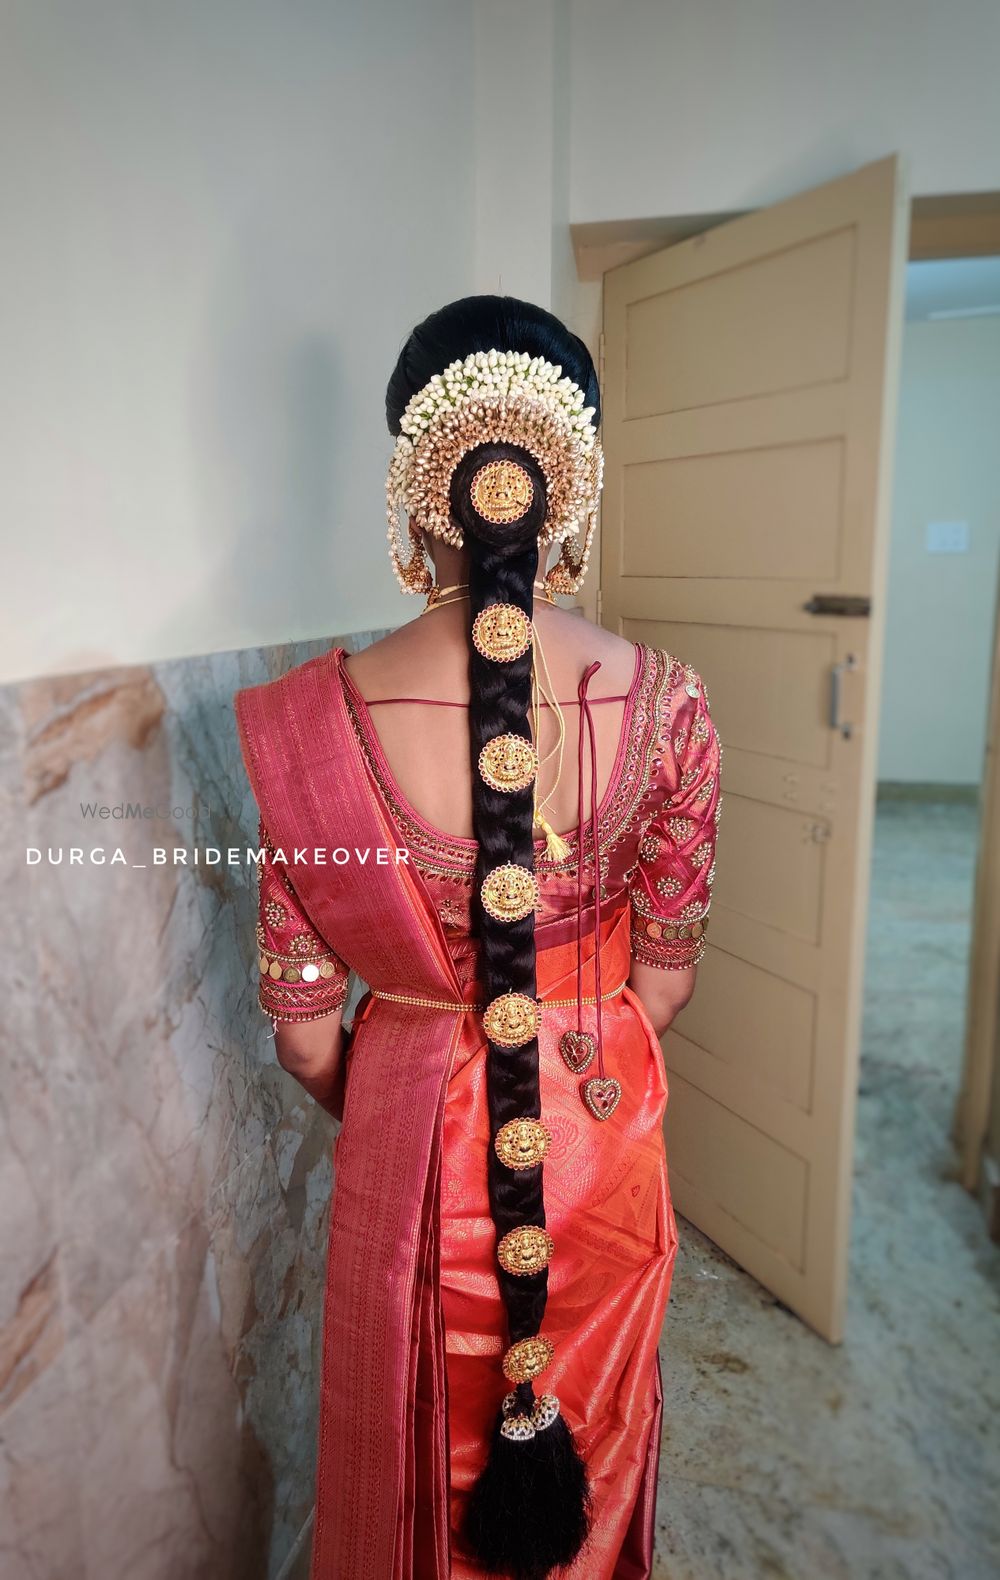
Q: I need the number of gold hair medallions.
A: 8